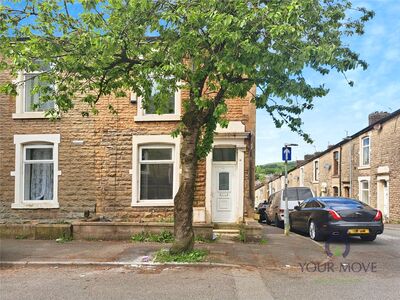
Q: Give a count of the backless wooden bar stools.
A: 0